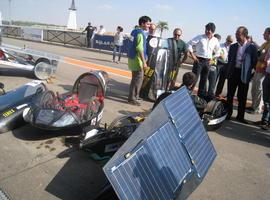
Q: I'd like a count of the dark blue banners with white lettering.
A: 1